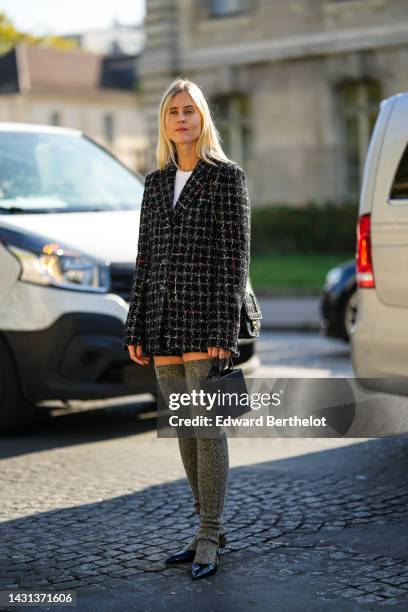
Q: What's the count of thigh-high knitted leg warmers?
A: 2